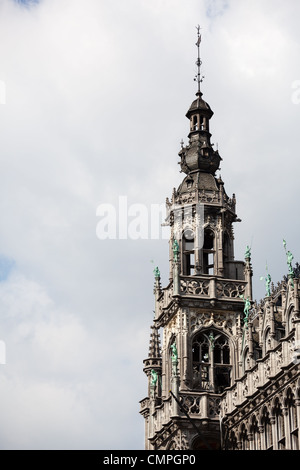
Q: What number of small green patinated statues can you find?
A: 8